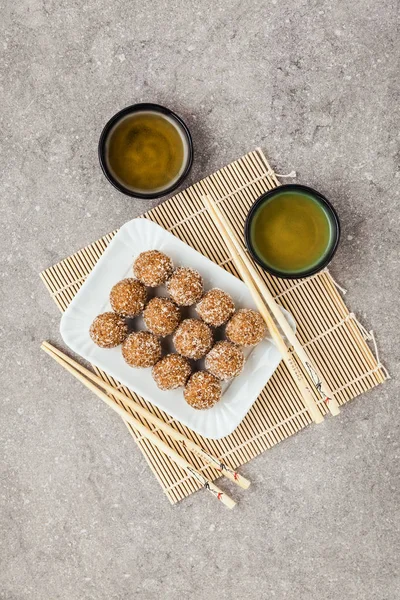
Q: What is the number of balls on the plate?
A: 12